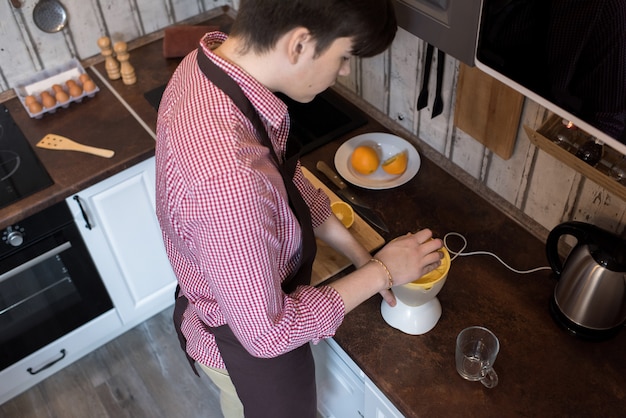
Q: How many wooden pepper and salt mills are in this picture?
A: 2